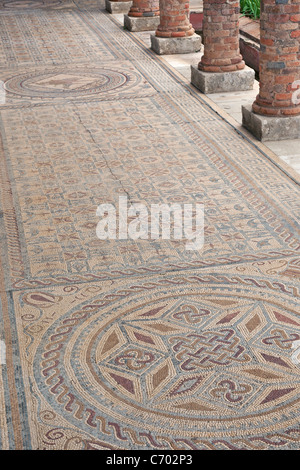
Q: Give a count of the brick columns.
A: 5